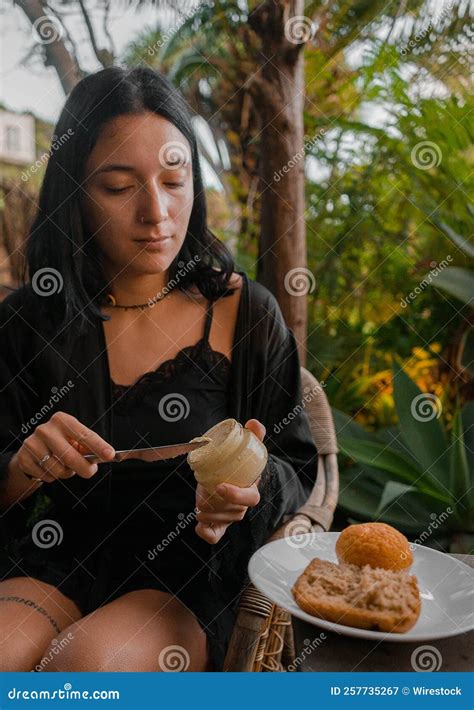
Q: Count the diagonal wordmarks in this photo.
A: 12